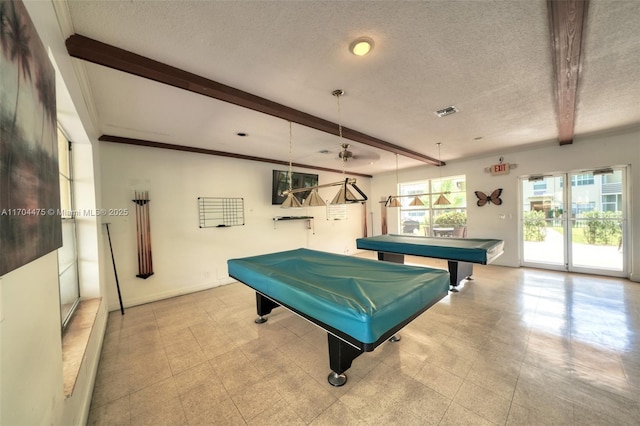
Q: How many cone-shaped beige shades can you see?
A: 6